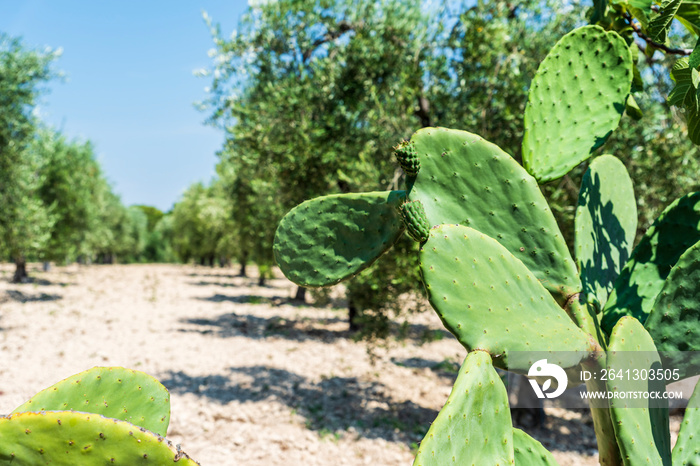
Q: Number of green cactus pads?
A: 13